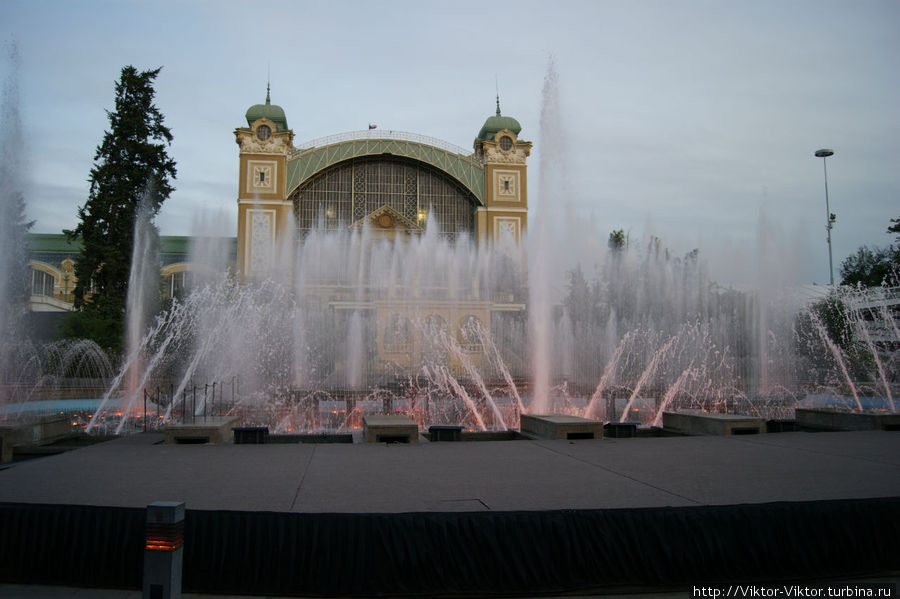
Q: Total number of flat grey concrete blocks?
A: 6